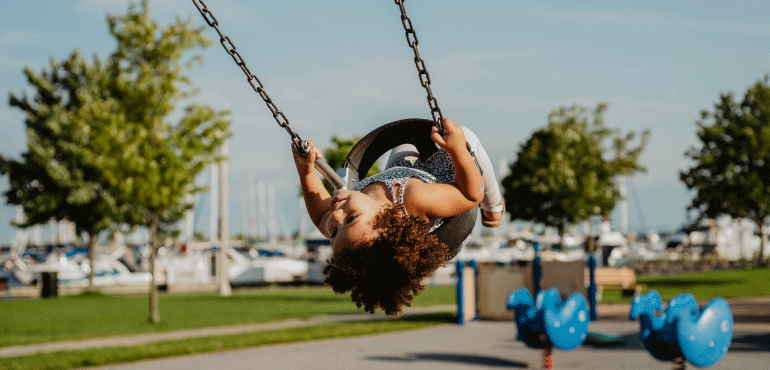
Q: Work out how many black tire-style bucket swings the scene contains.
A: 1